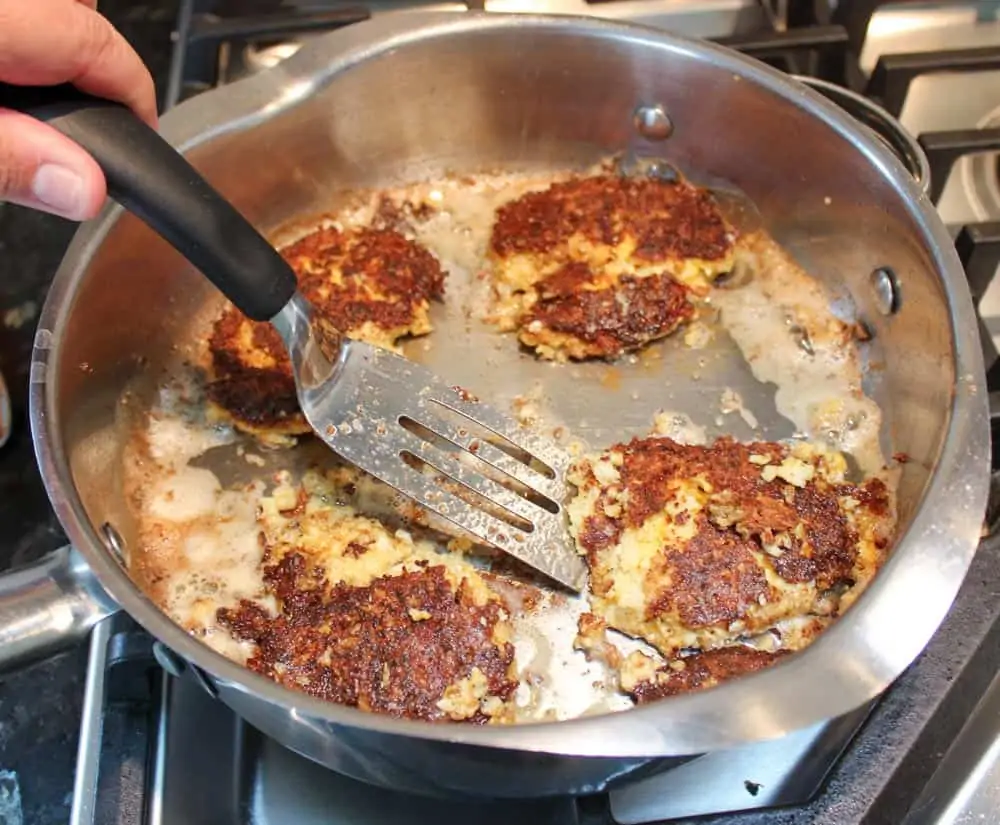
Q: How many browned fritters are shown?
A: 4